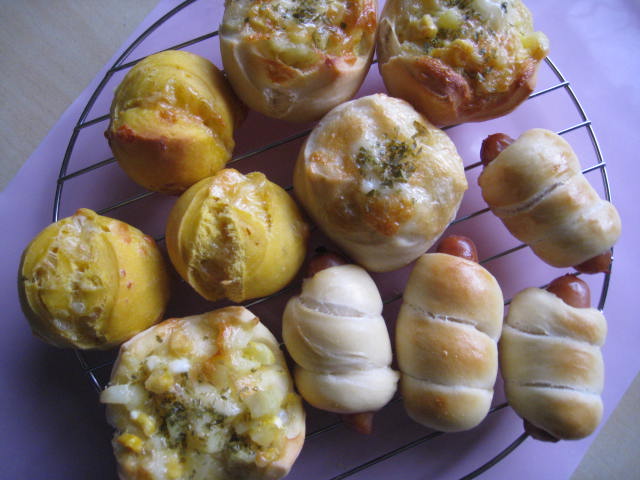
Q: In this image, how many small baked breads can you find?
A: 11